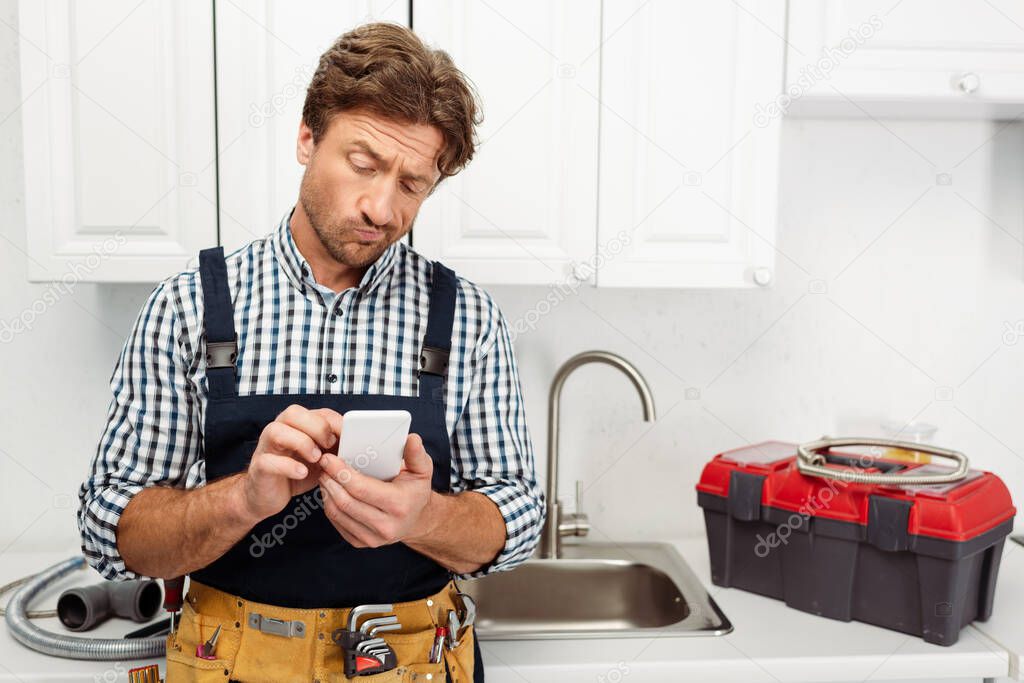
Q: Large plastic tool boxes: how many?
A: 1